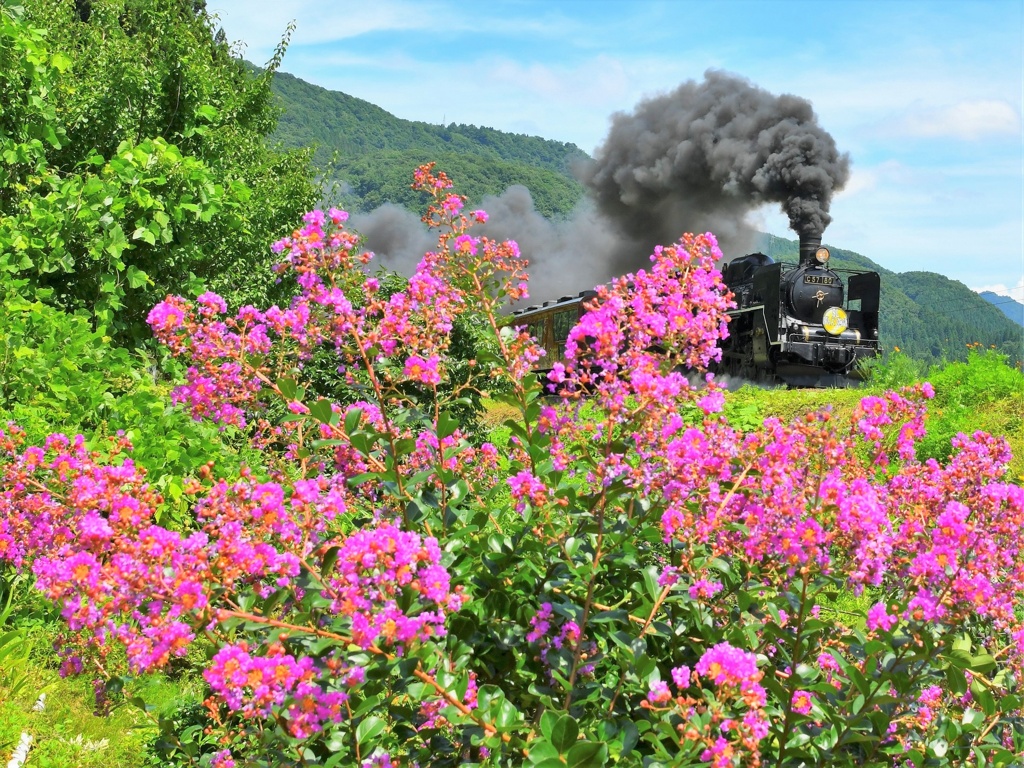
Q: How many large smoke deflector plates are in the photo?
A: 2